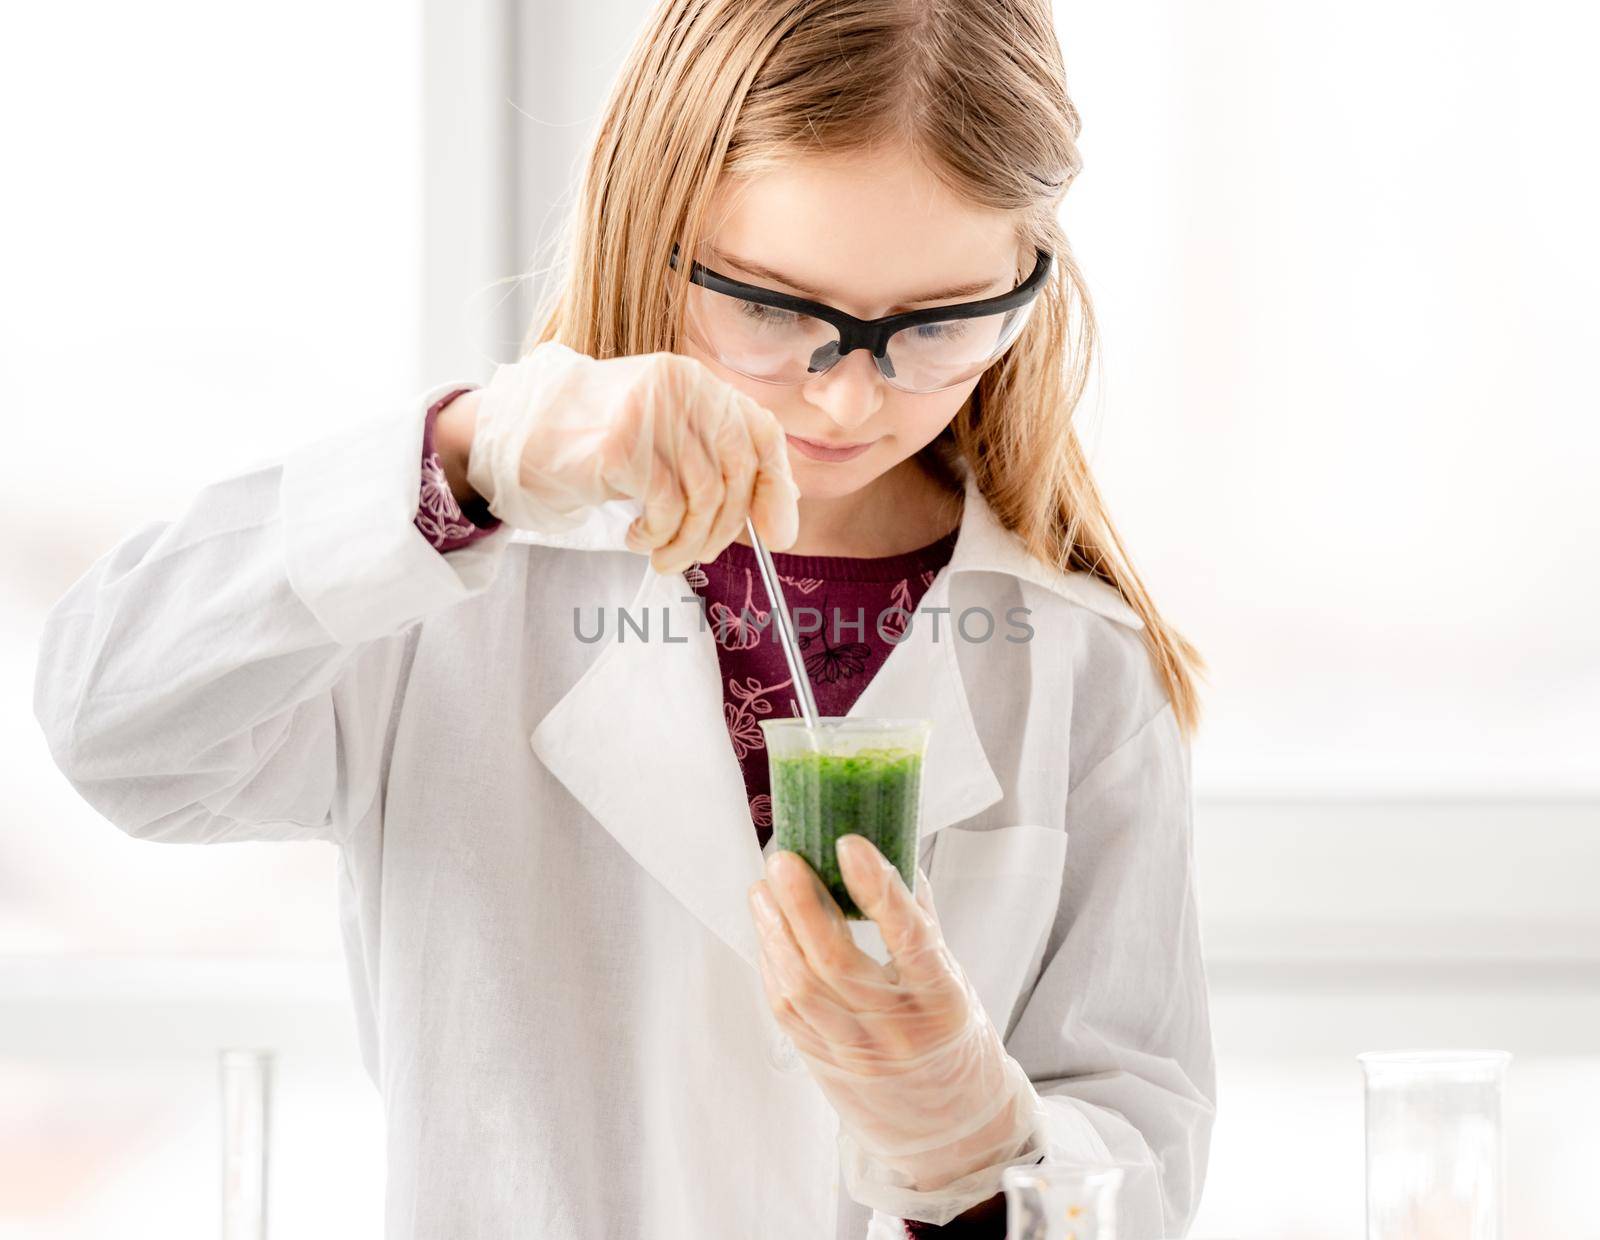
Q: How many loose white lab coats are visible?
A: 1